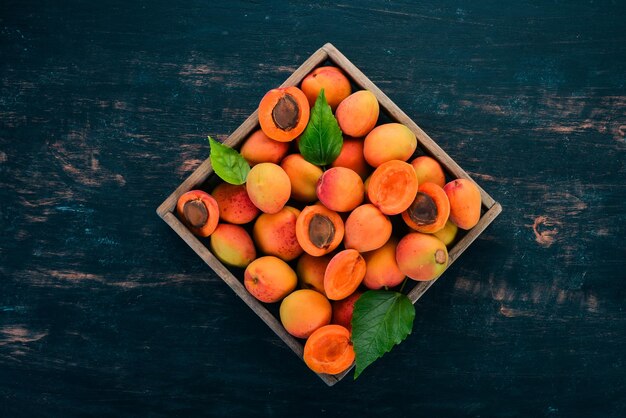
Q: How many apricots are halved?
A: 7